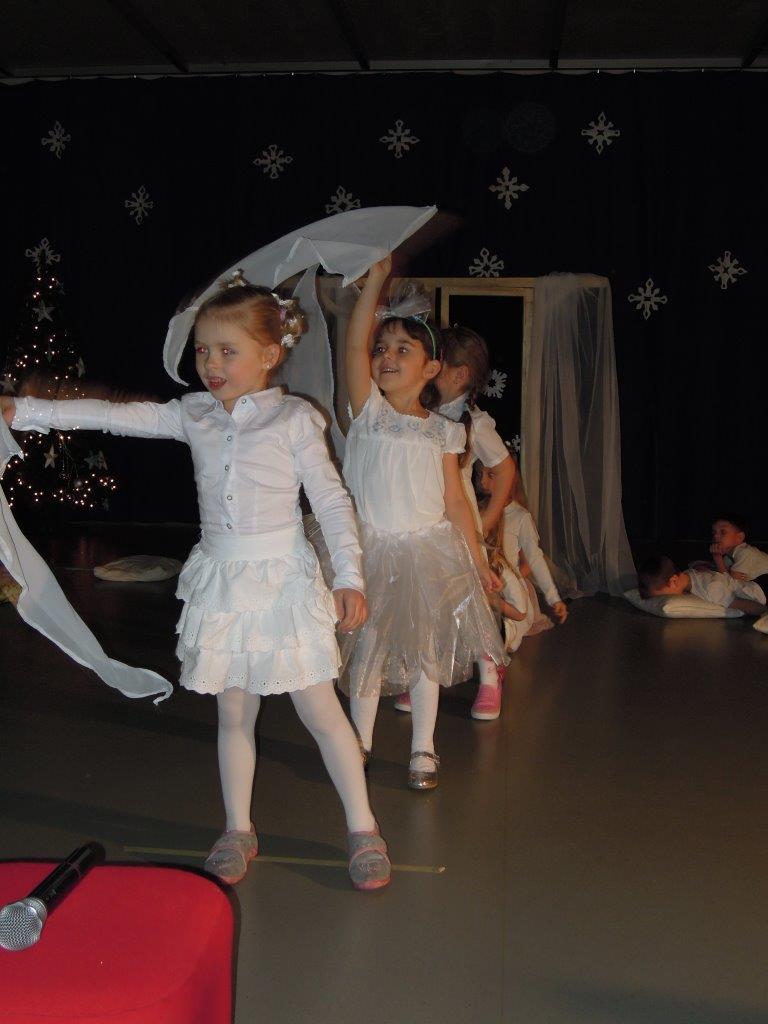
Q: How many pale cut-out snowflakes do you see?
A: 13